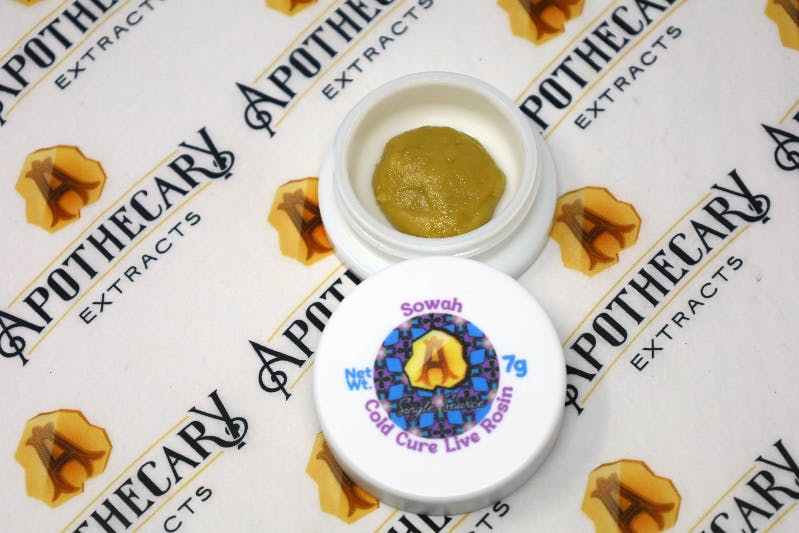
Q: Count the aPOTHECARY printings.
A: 10